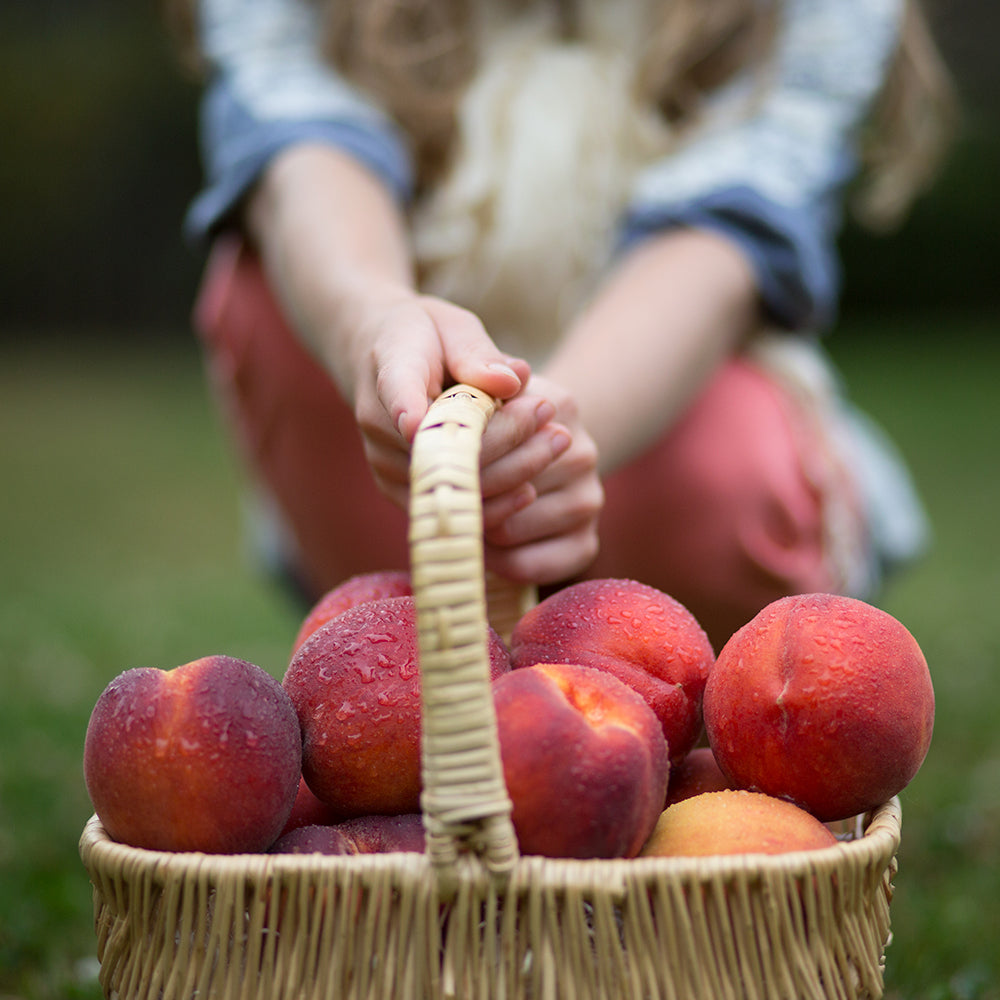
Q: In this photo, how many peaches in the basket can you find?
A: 10